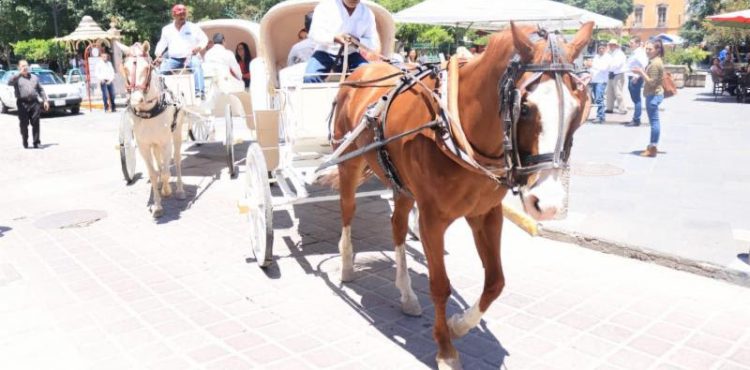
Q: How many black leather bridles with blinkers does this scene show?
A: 1